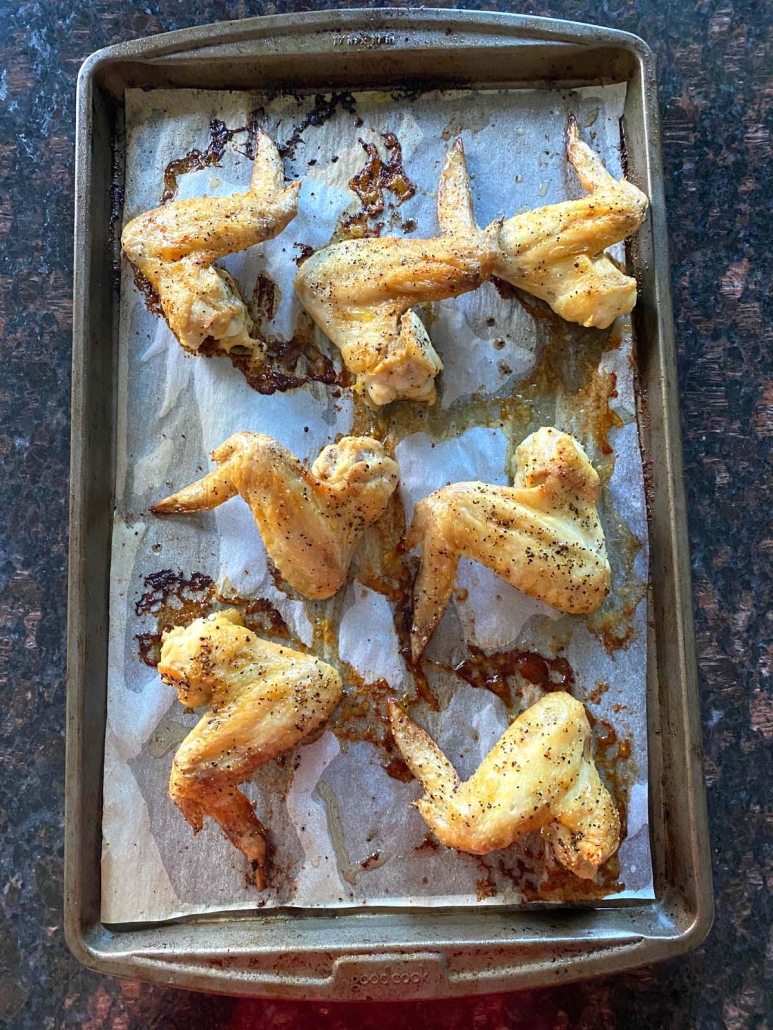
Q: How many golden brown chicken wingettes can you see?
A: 7